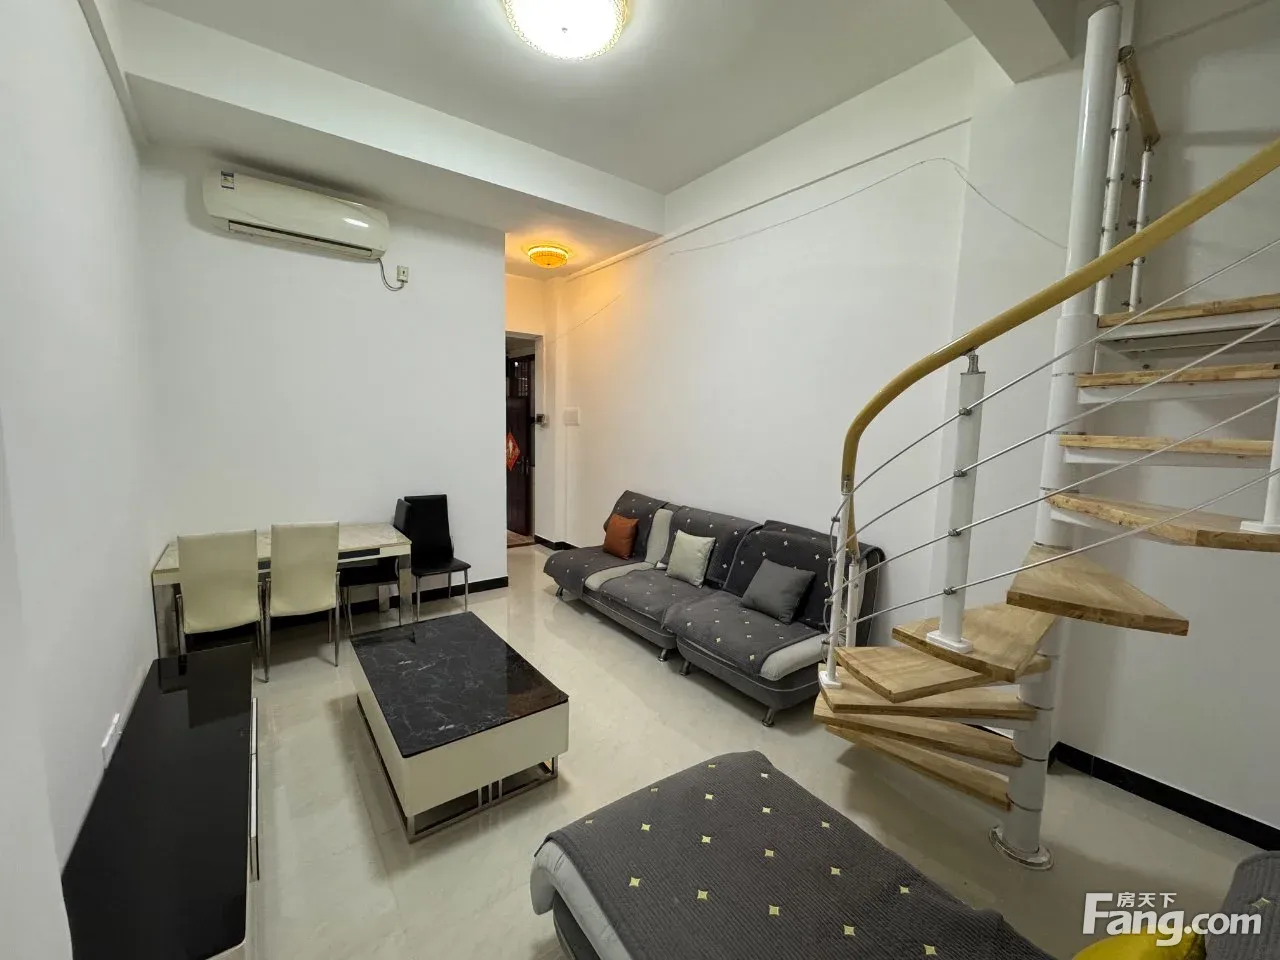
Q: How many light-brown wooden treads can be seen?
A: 10